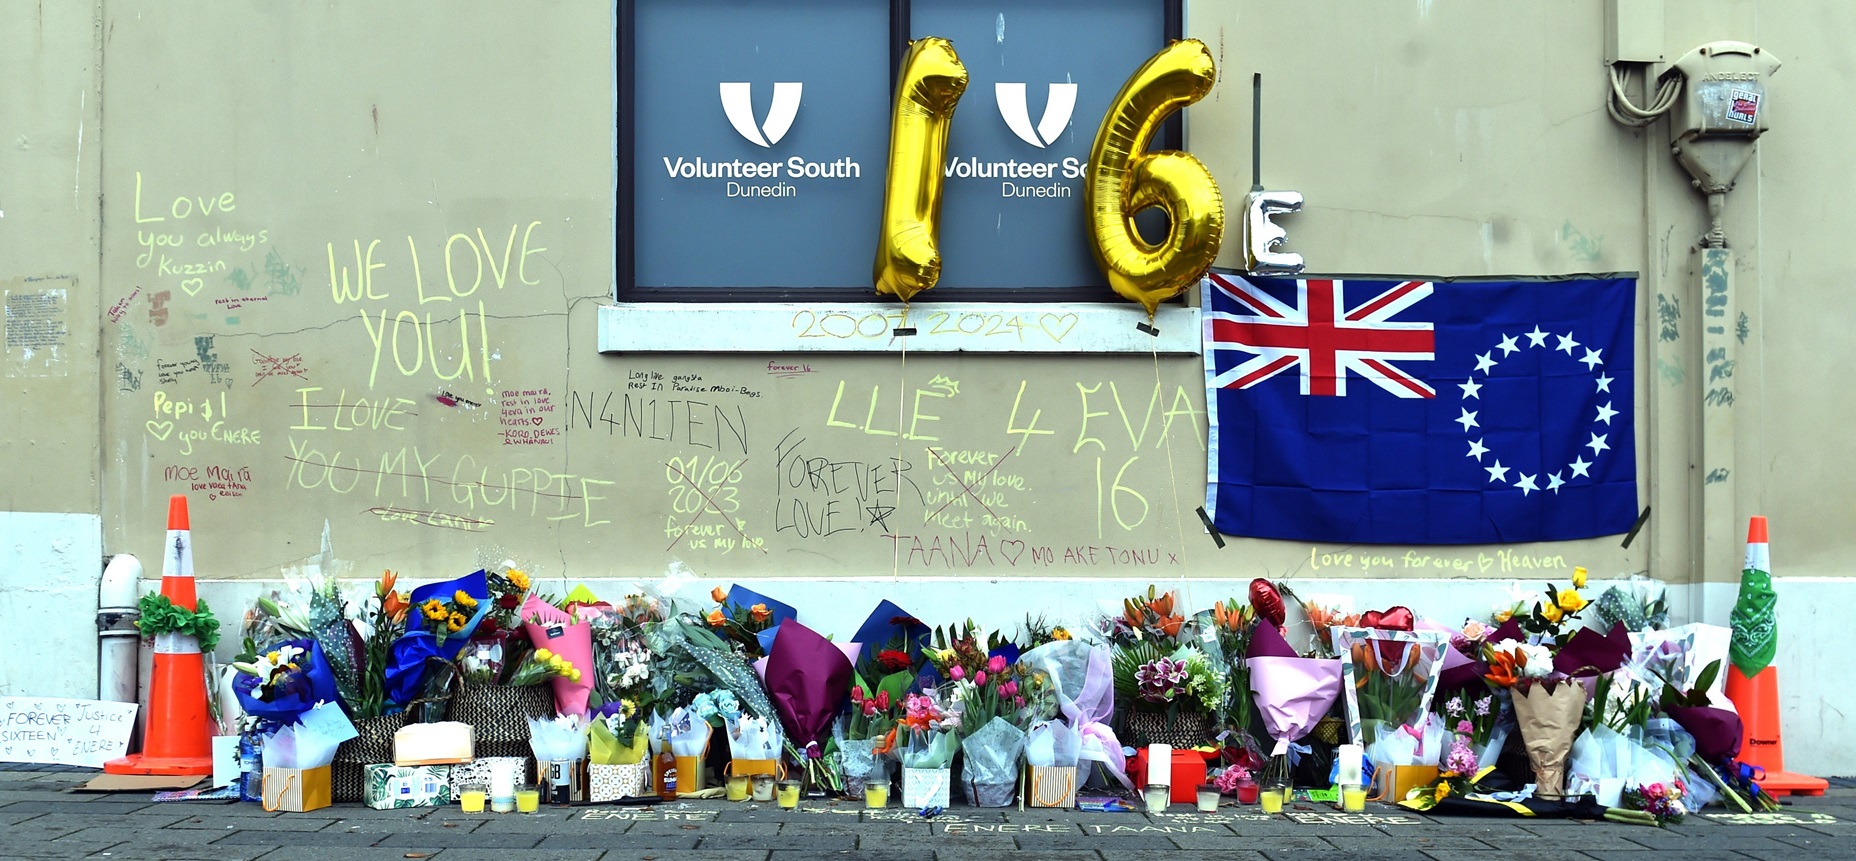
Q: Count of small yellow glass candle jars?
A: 8